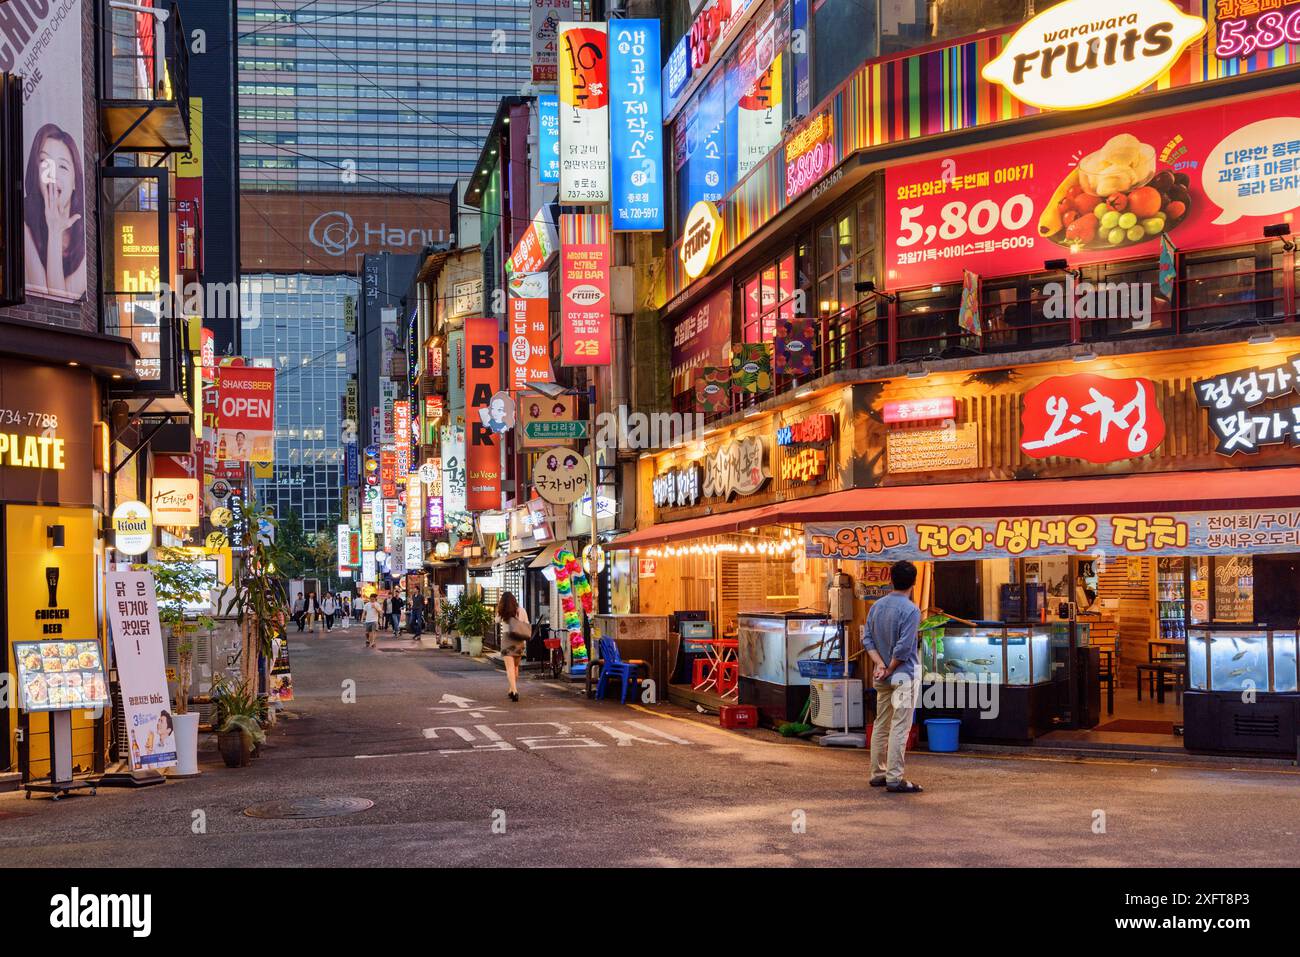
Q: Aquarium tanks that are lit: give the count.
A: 3